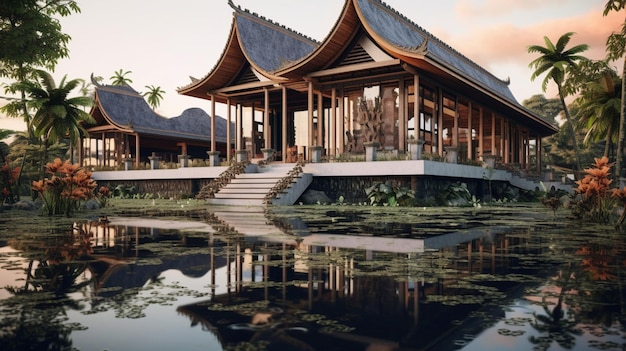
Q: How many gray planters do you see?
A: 11